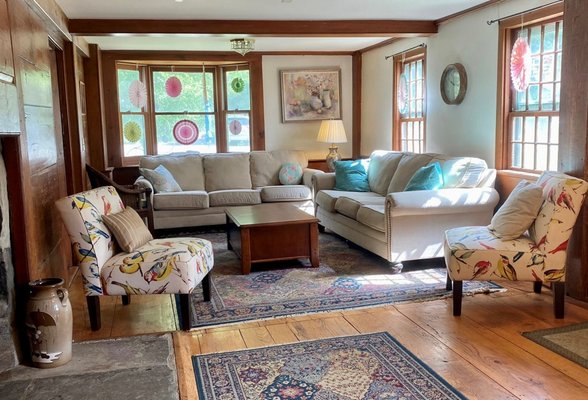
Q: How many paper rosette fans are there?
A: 8